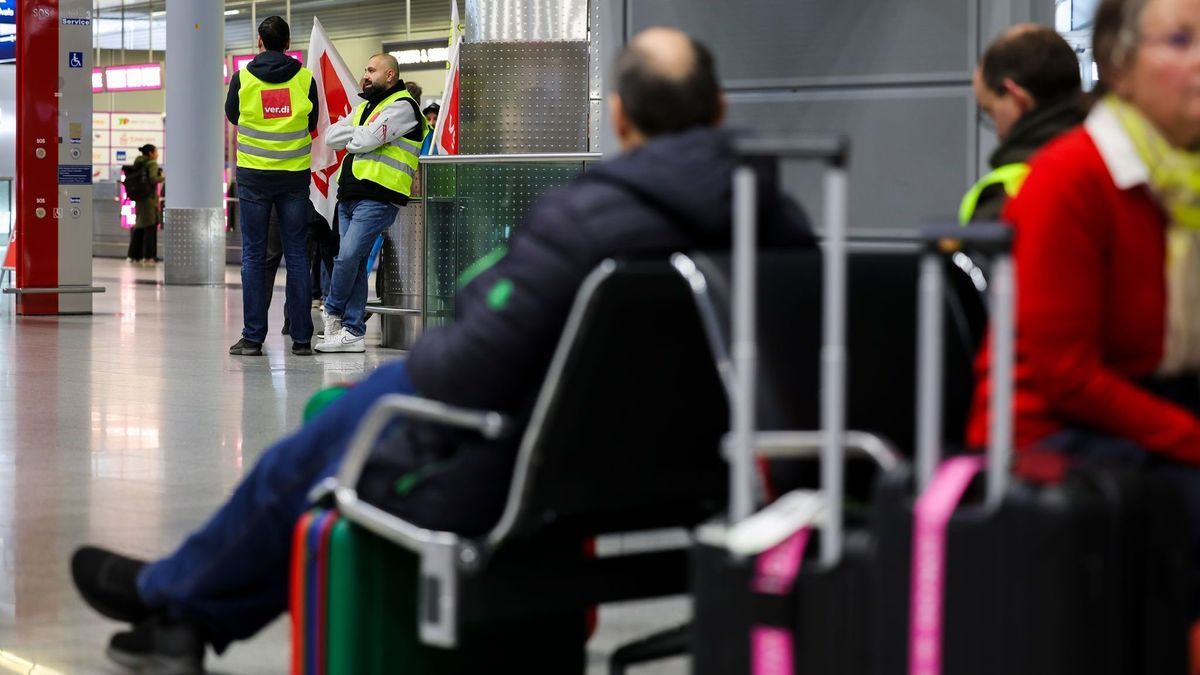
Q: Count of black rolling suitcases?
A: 2